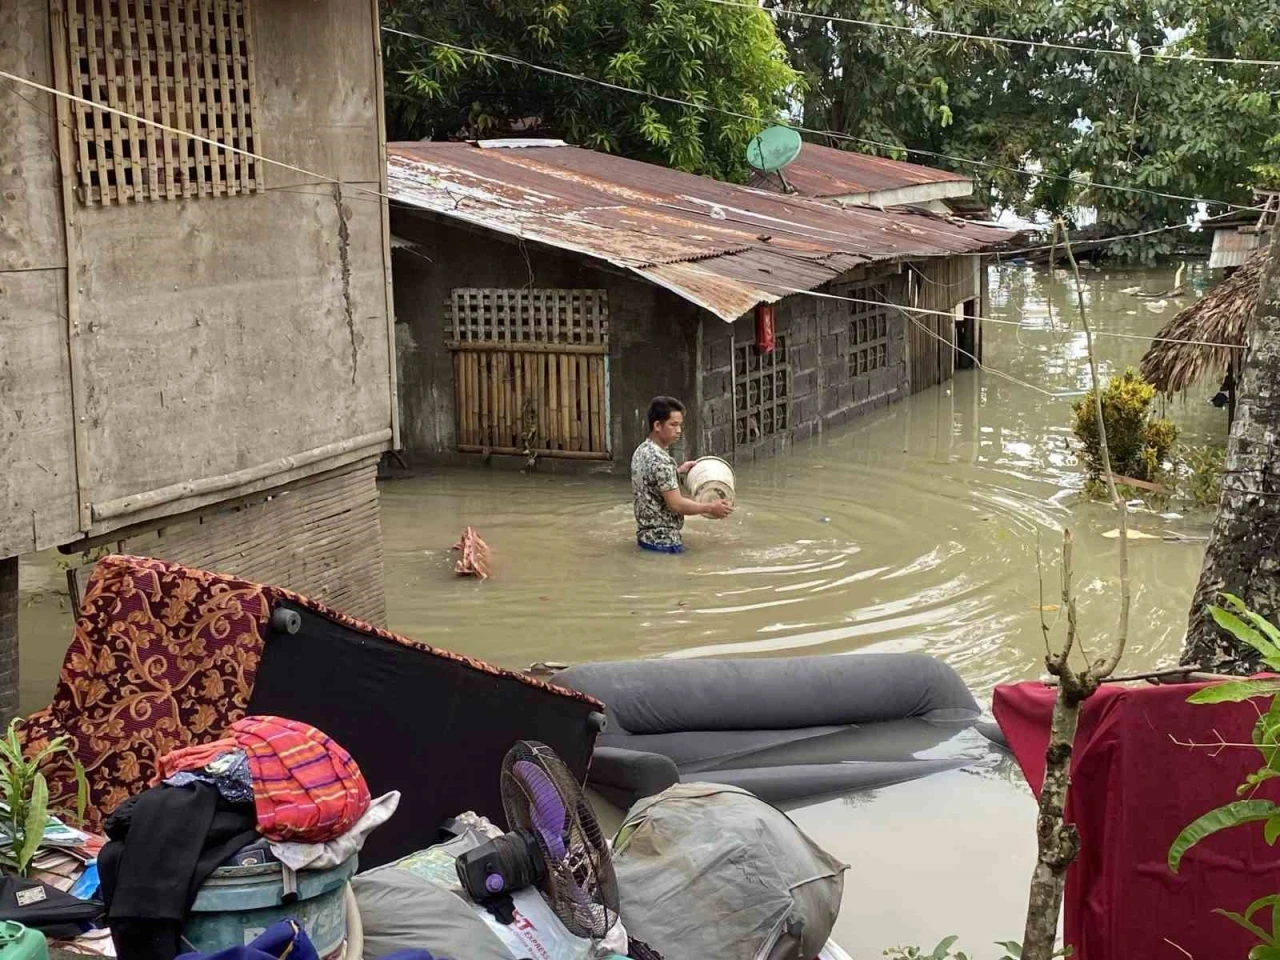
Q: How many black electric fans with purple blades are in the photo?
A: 1